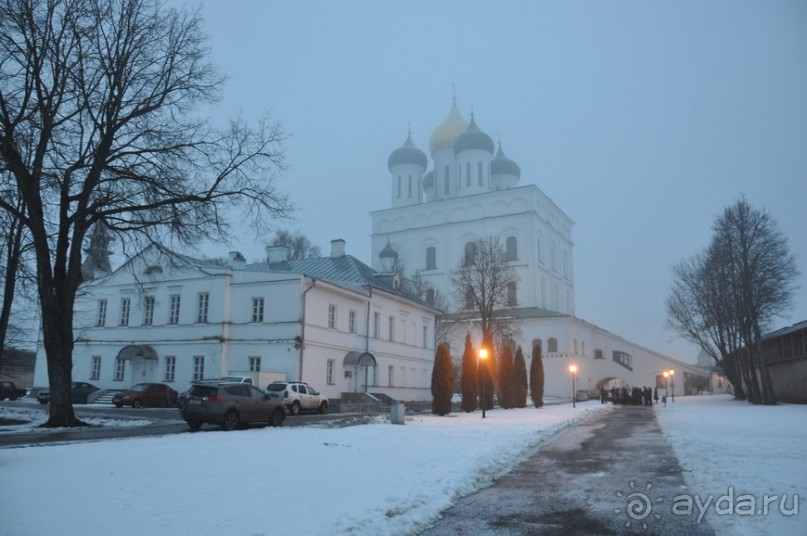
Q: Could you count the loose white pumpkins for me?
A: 0